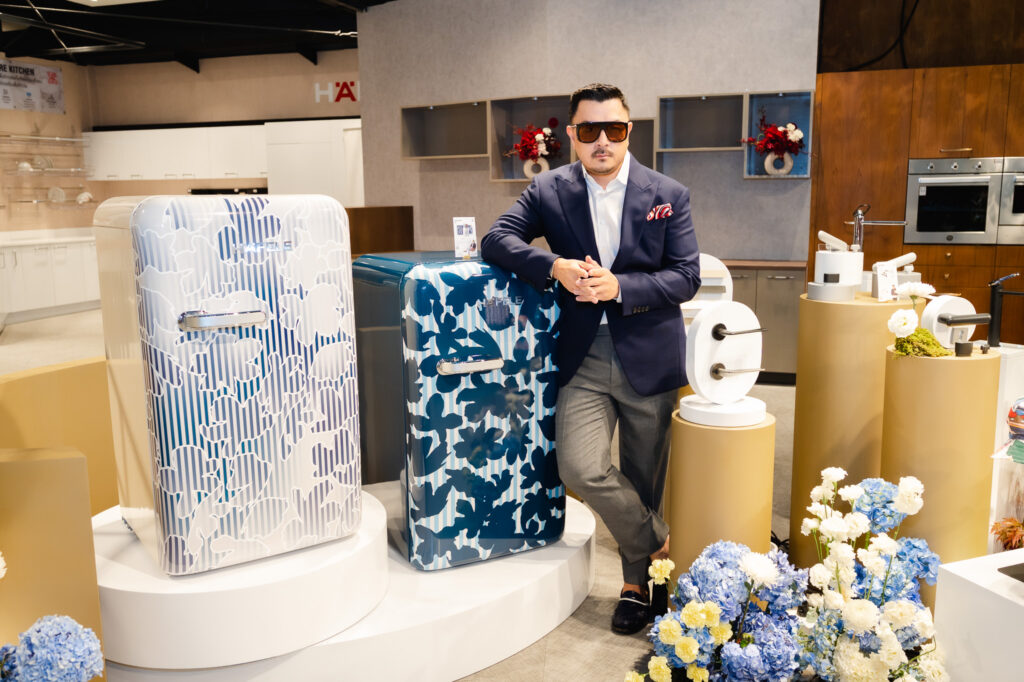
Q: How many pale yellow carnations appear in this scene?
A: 9